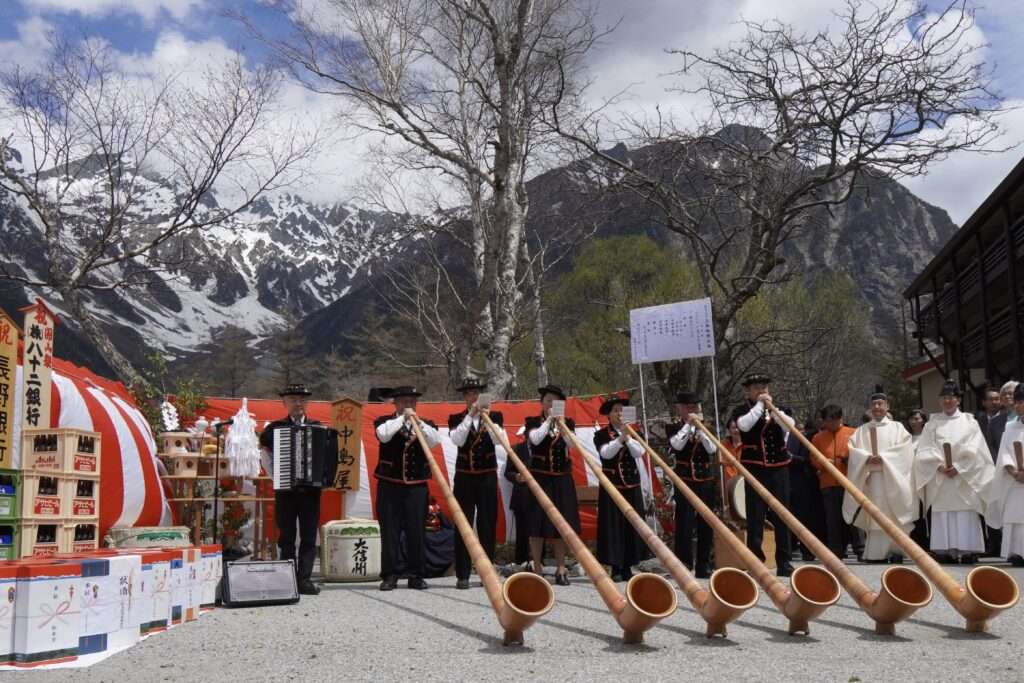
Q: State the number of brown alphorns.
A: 6